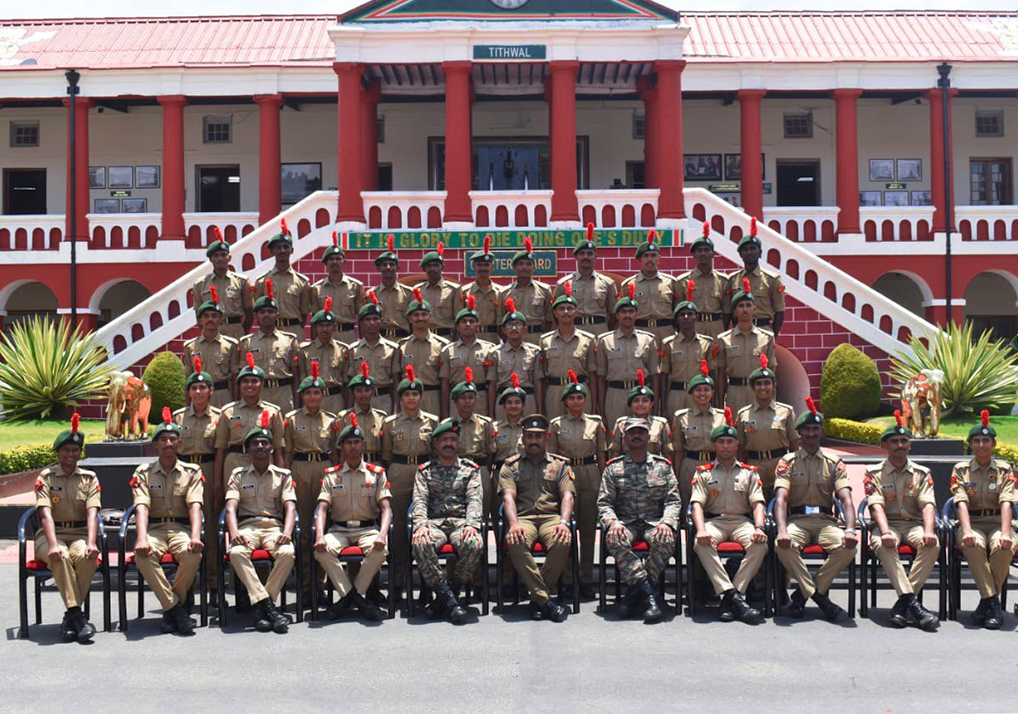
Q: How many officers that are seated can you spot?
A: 11